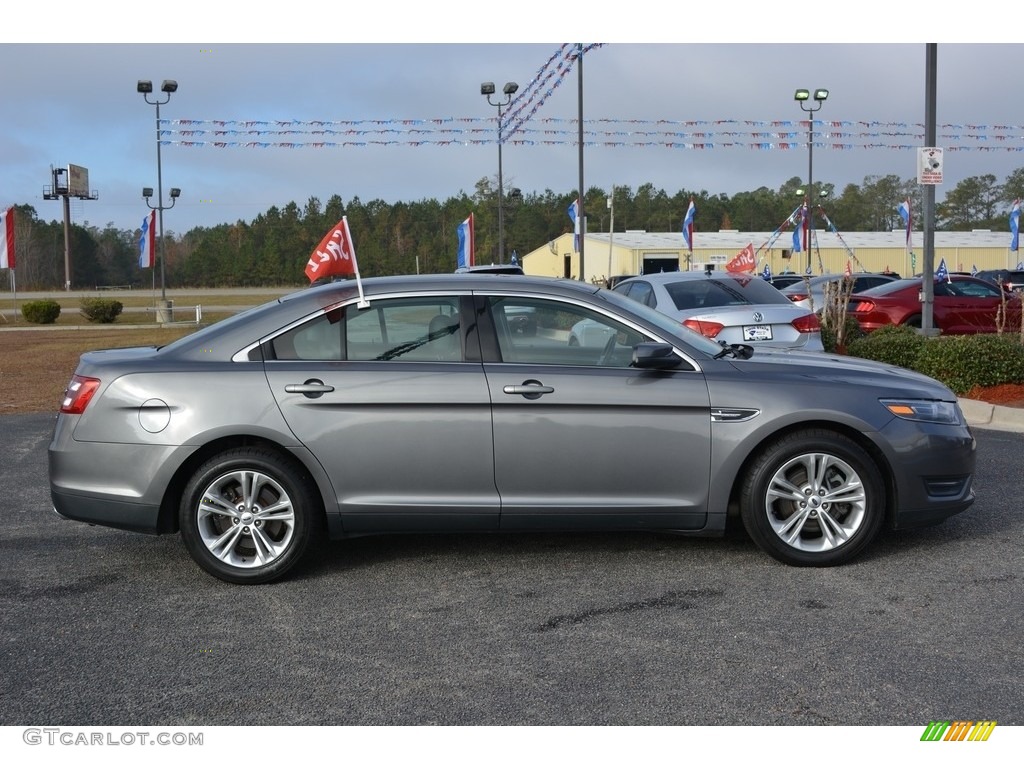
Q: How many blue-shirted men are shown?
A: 0